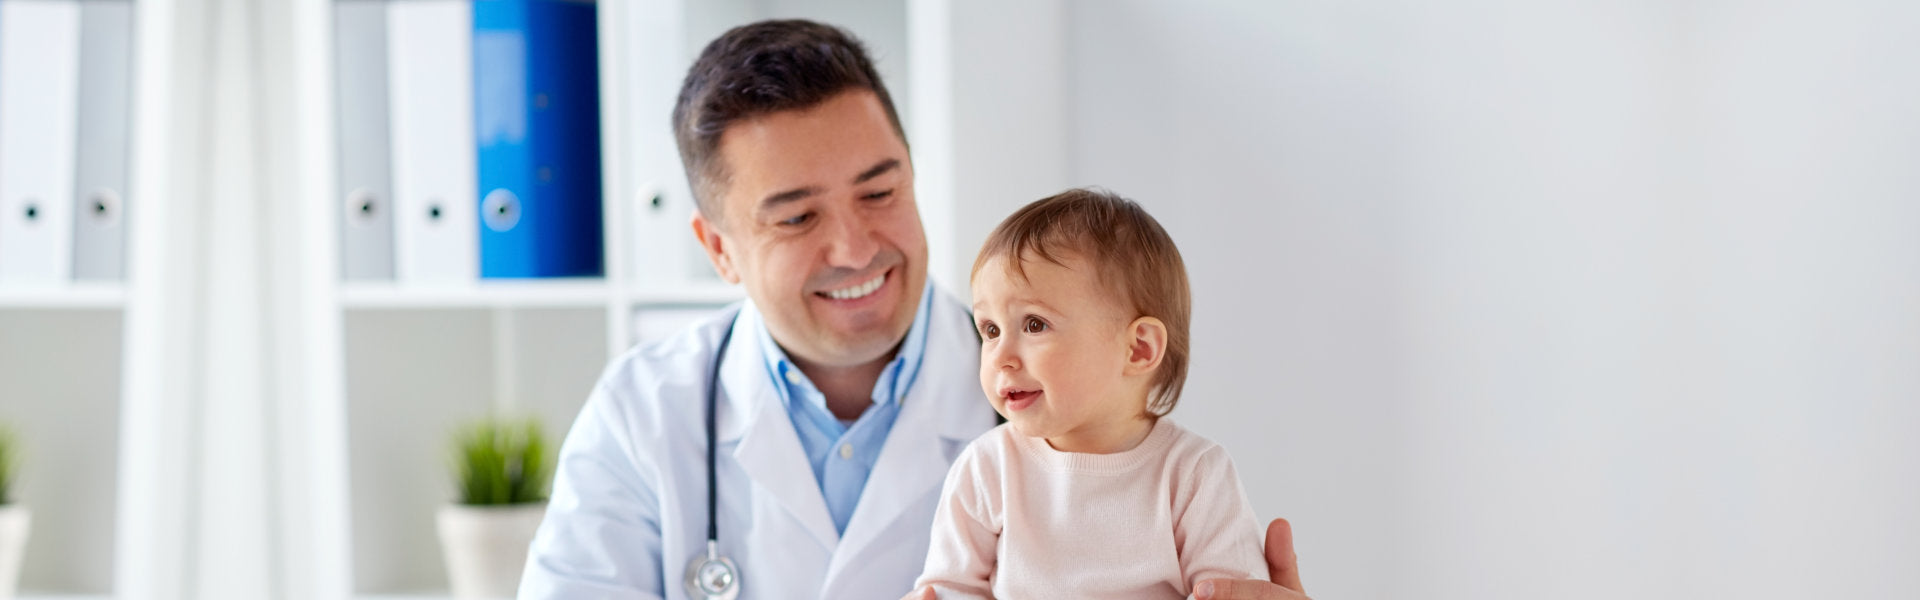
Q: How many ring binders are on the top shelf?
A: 6